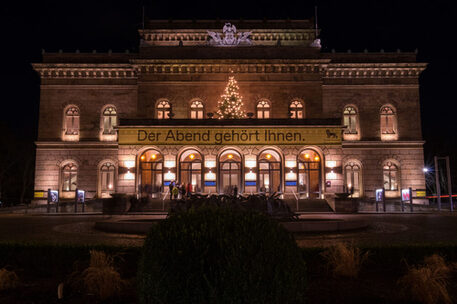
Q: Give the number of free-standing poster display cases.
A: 4